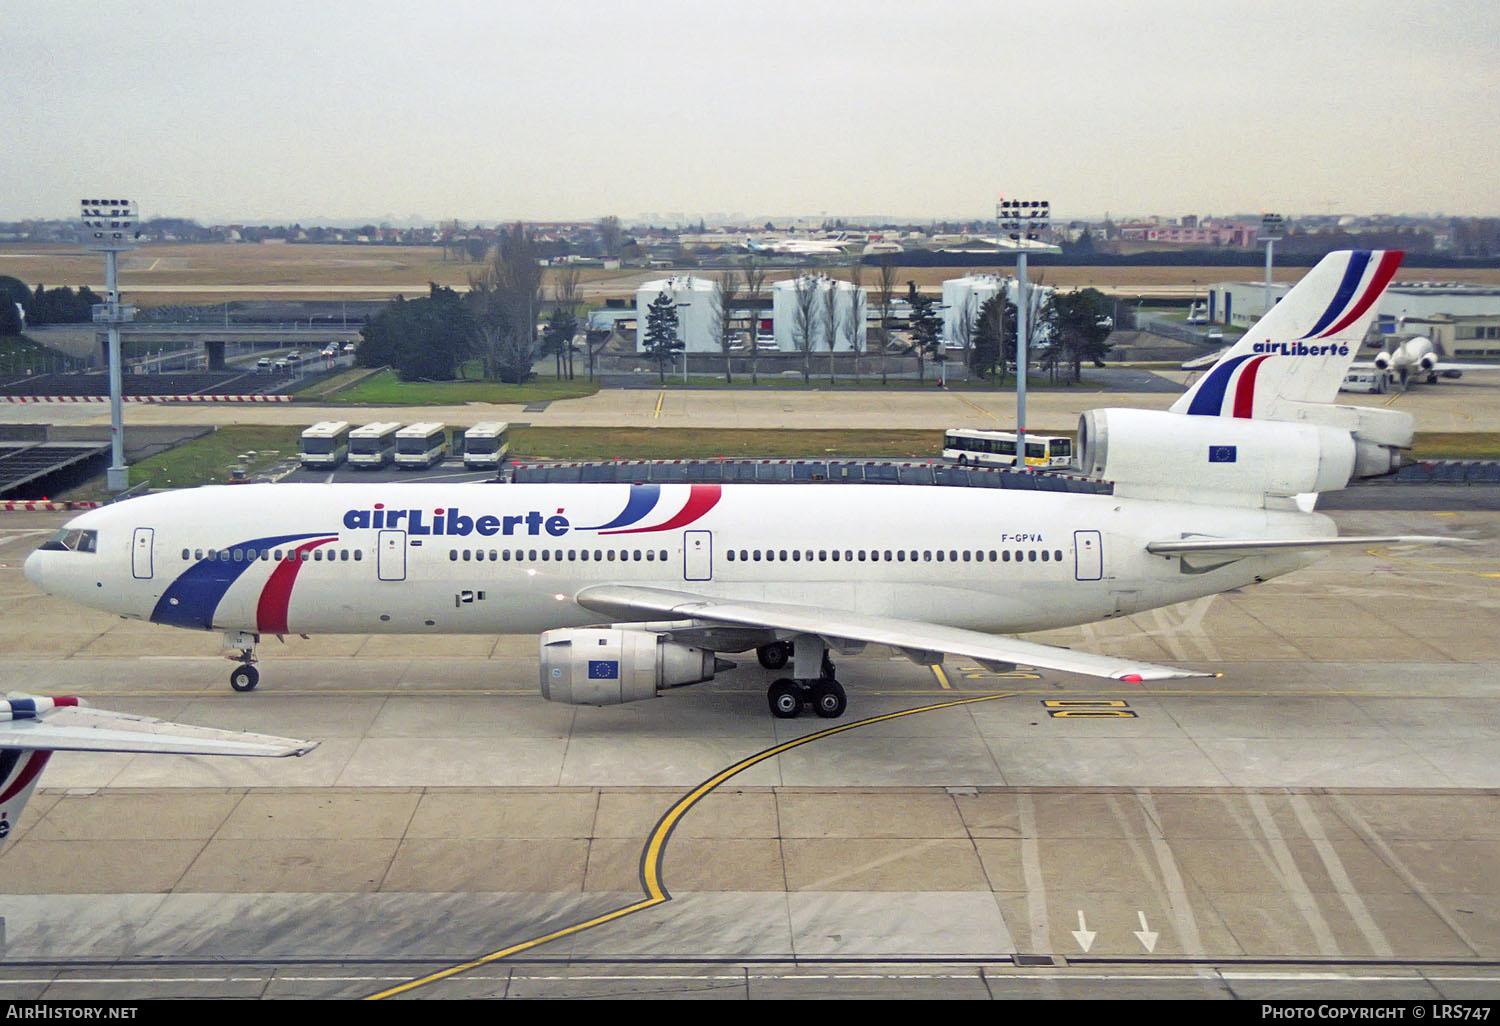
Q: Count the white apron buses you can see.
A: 5